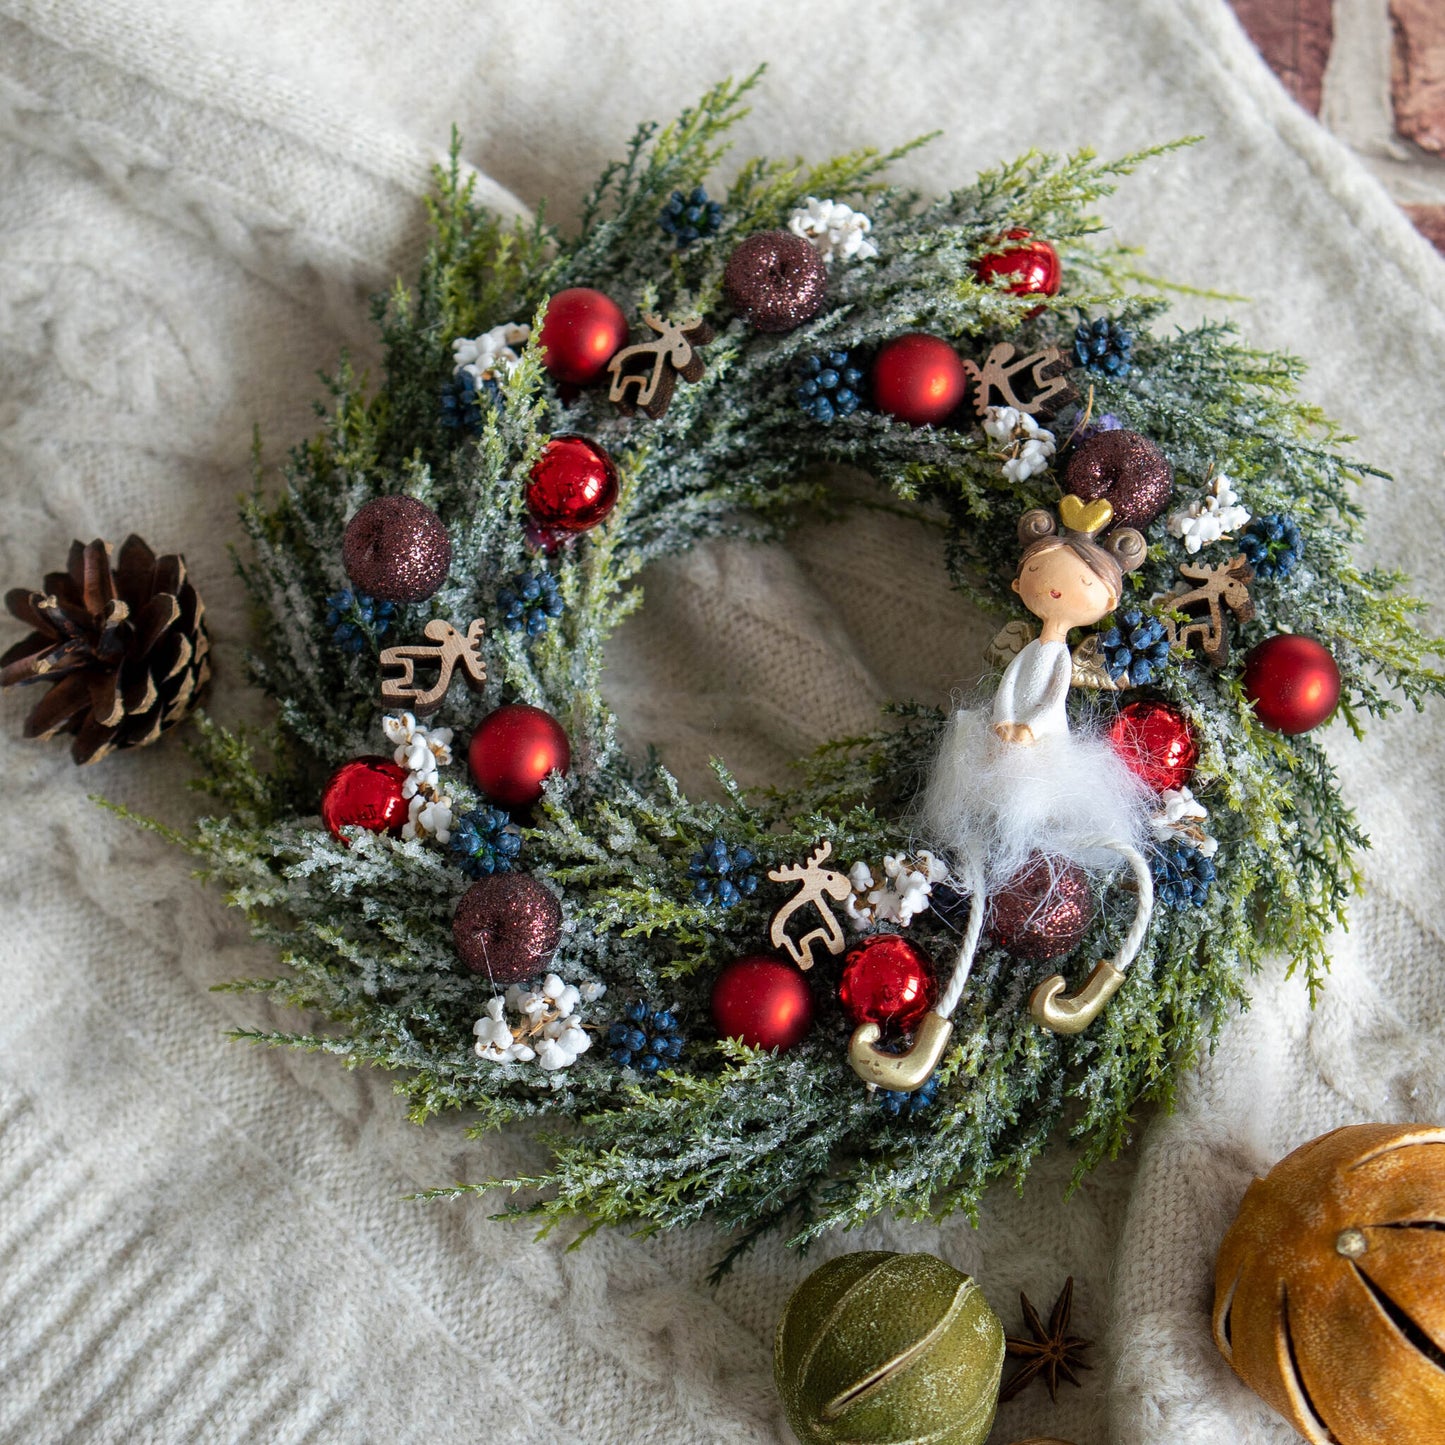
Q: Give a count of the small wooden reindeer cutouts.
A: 5